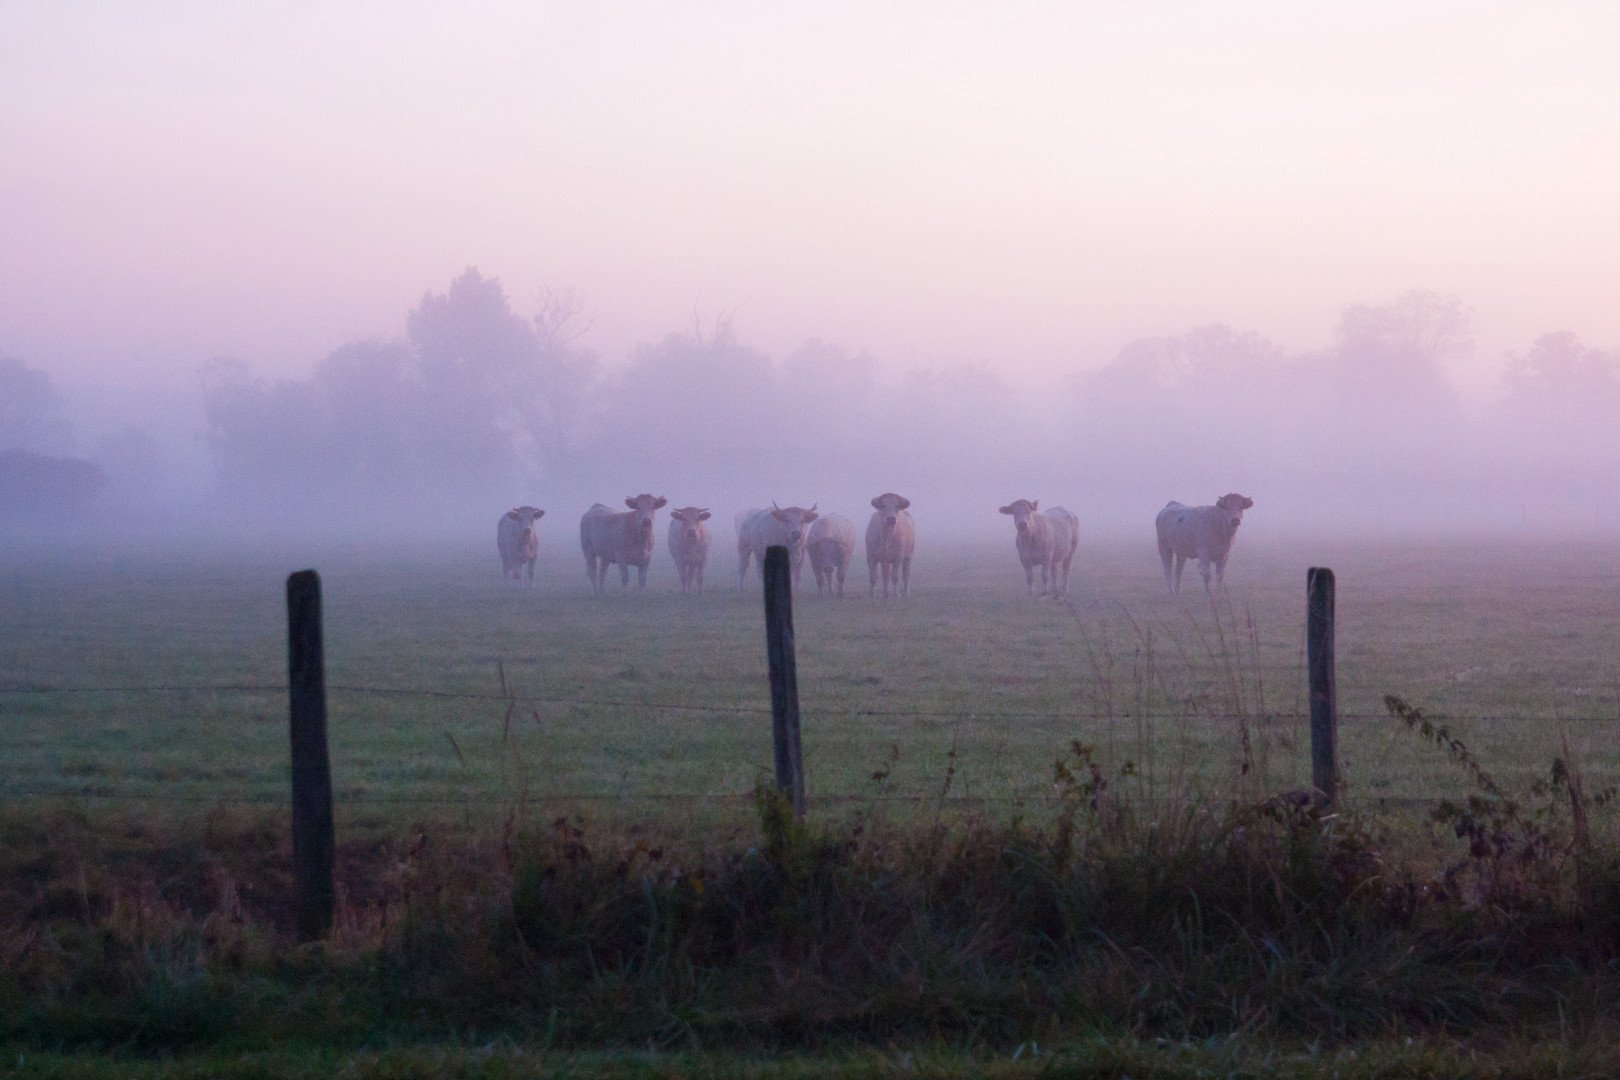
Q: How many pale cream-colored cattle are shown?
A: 8